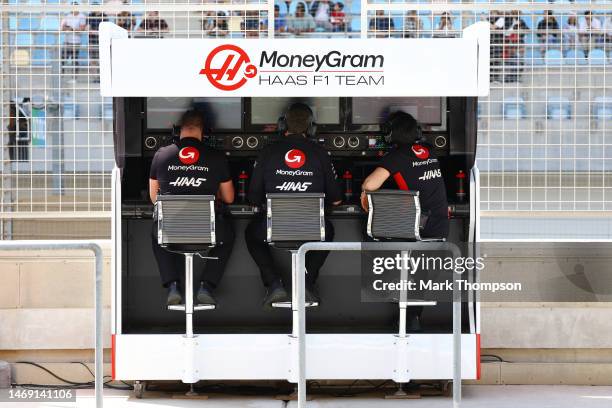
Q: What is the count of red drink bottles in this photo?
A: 3